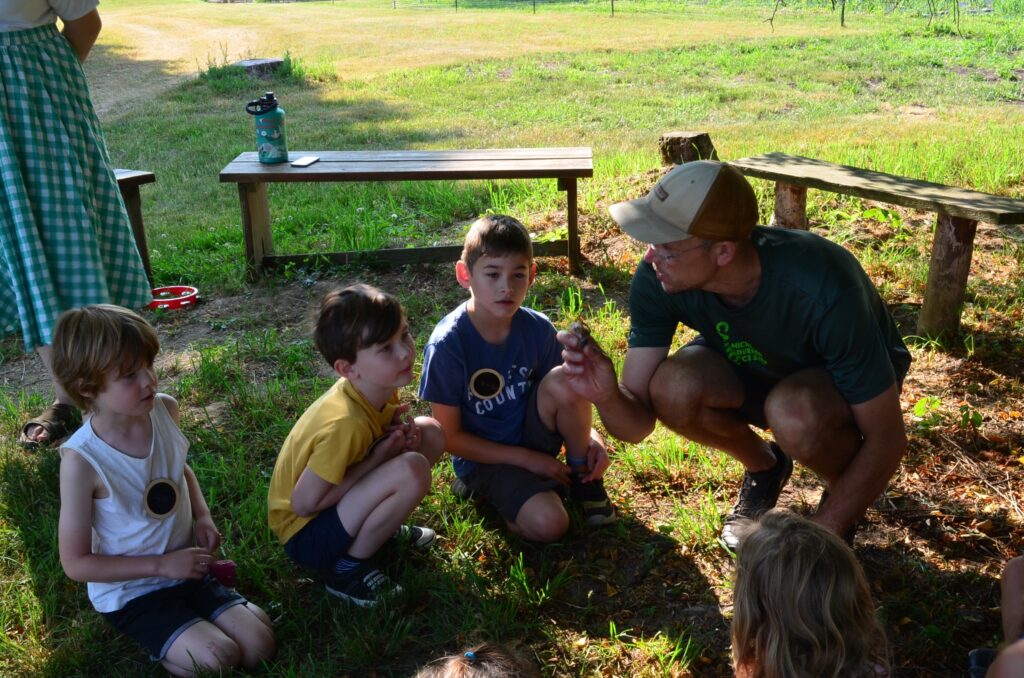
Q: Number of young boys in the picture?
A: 3